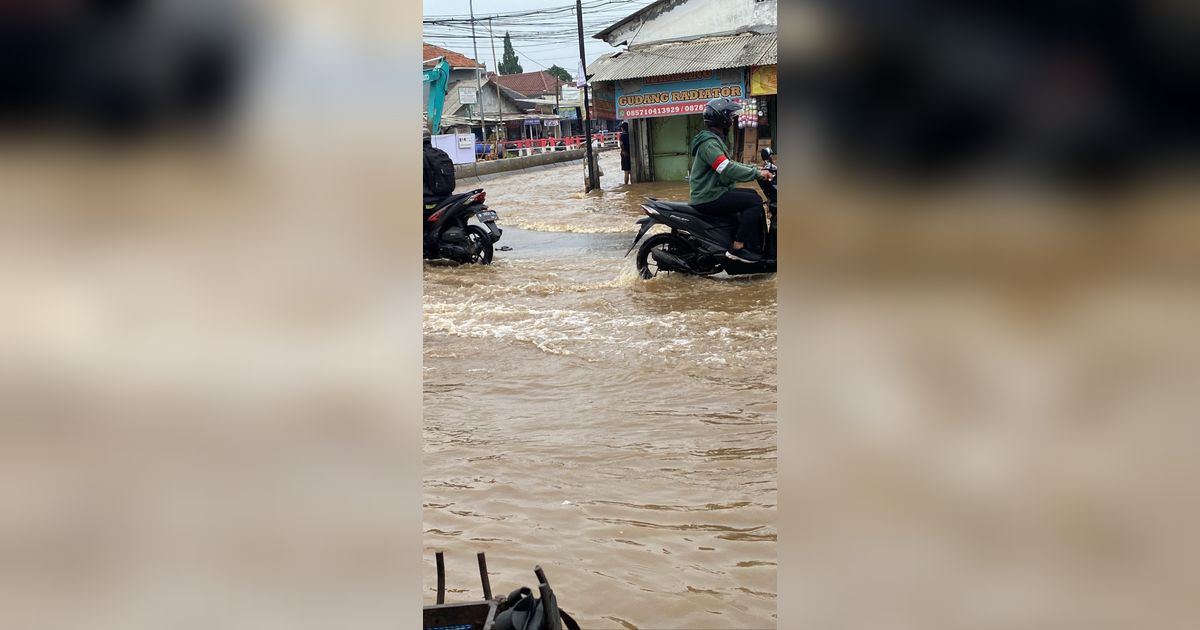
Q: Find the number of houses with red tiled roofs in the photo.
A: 2